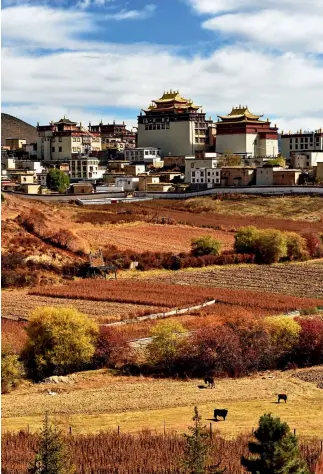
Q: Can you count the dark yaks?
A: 3